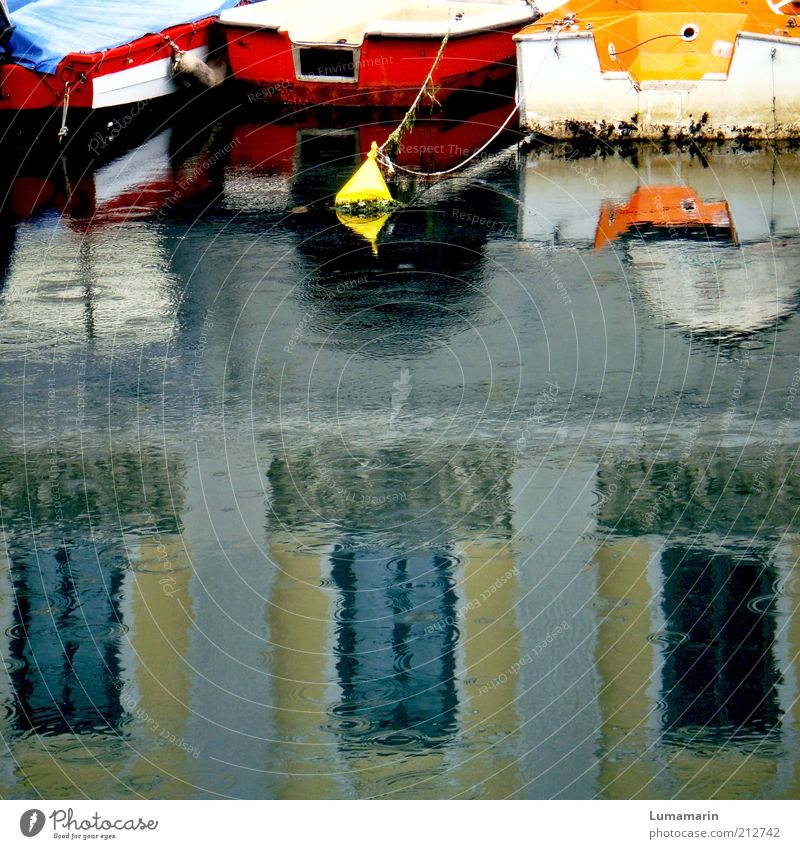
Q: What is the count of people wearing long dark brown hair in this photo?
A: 0